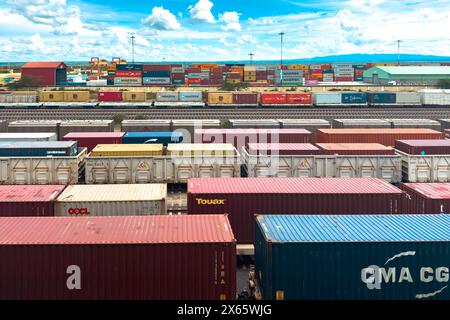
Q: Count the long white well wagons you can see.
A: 4